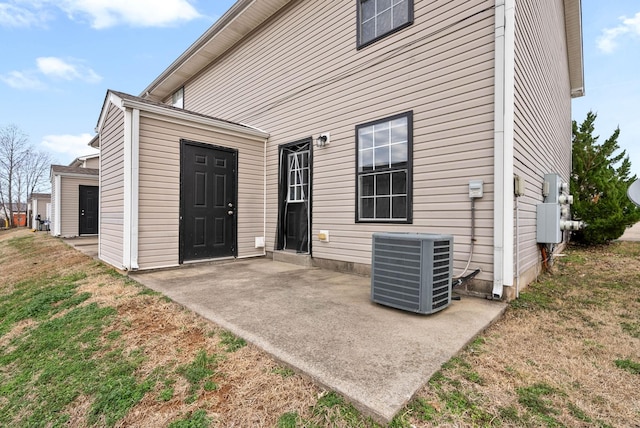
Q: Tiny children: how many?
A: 0